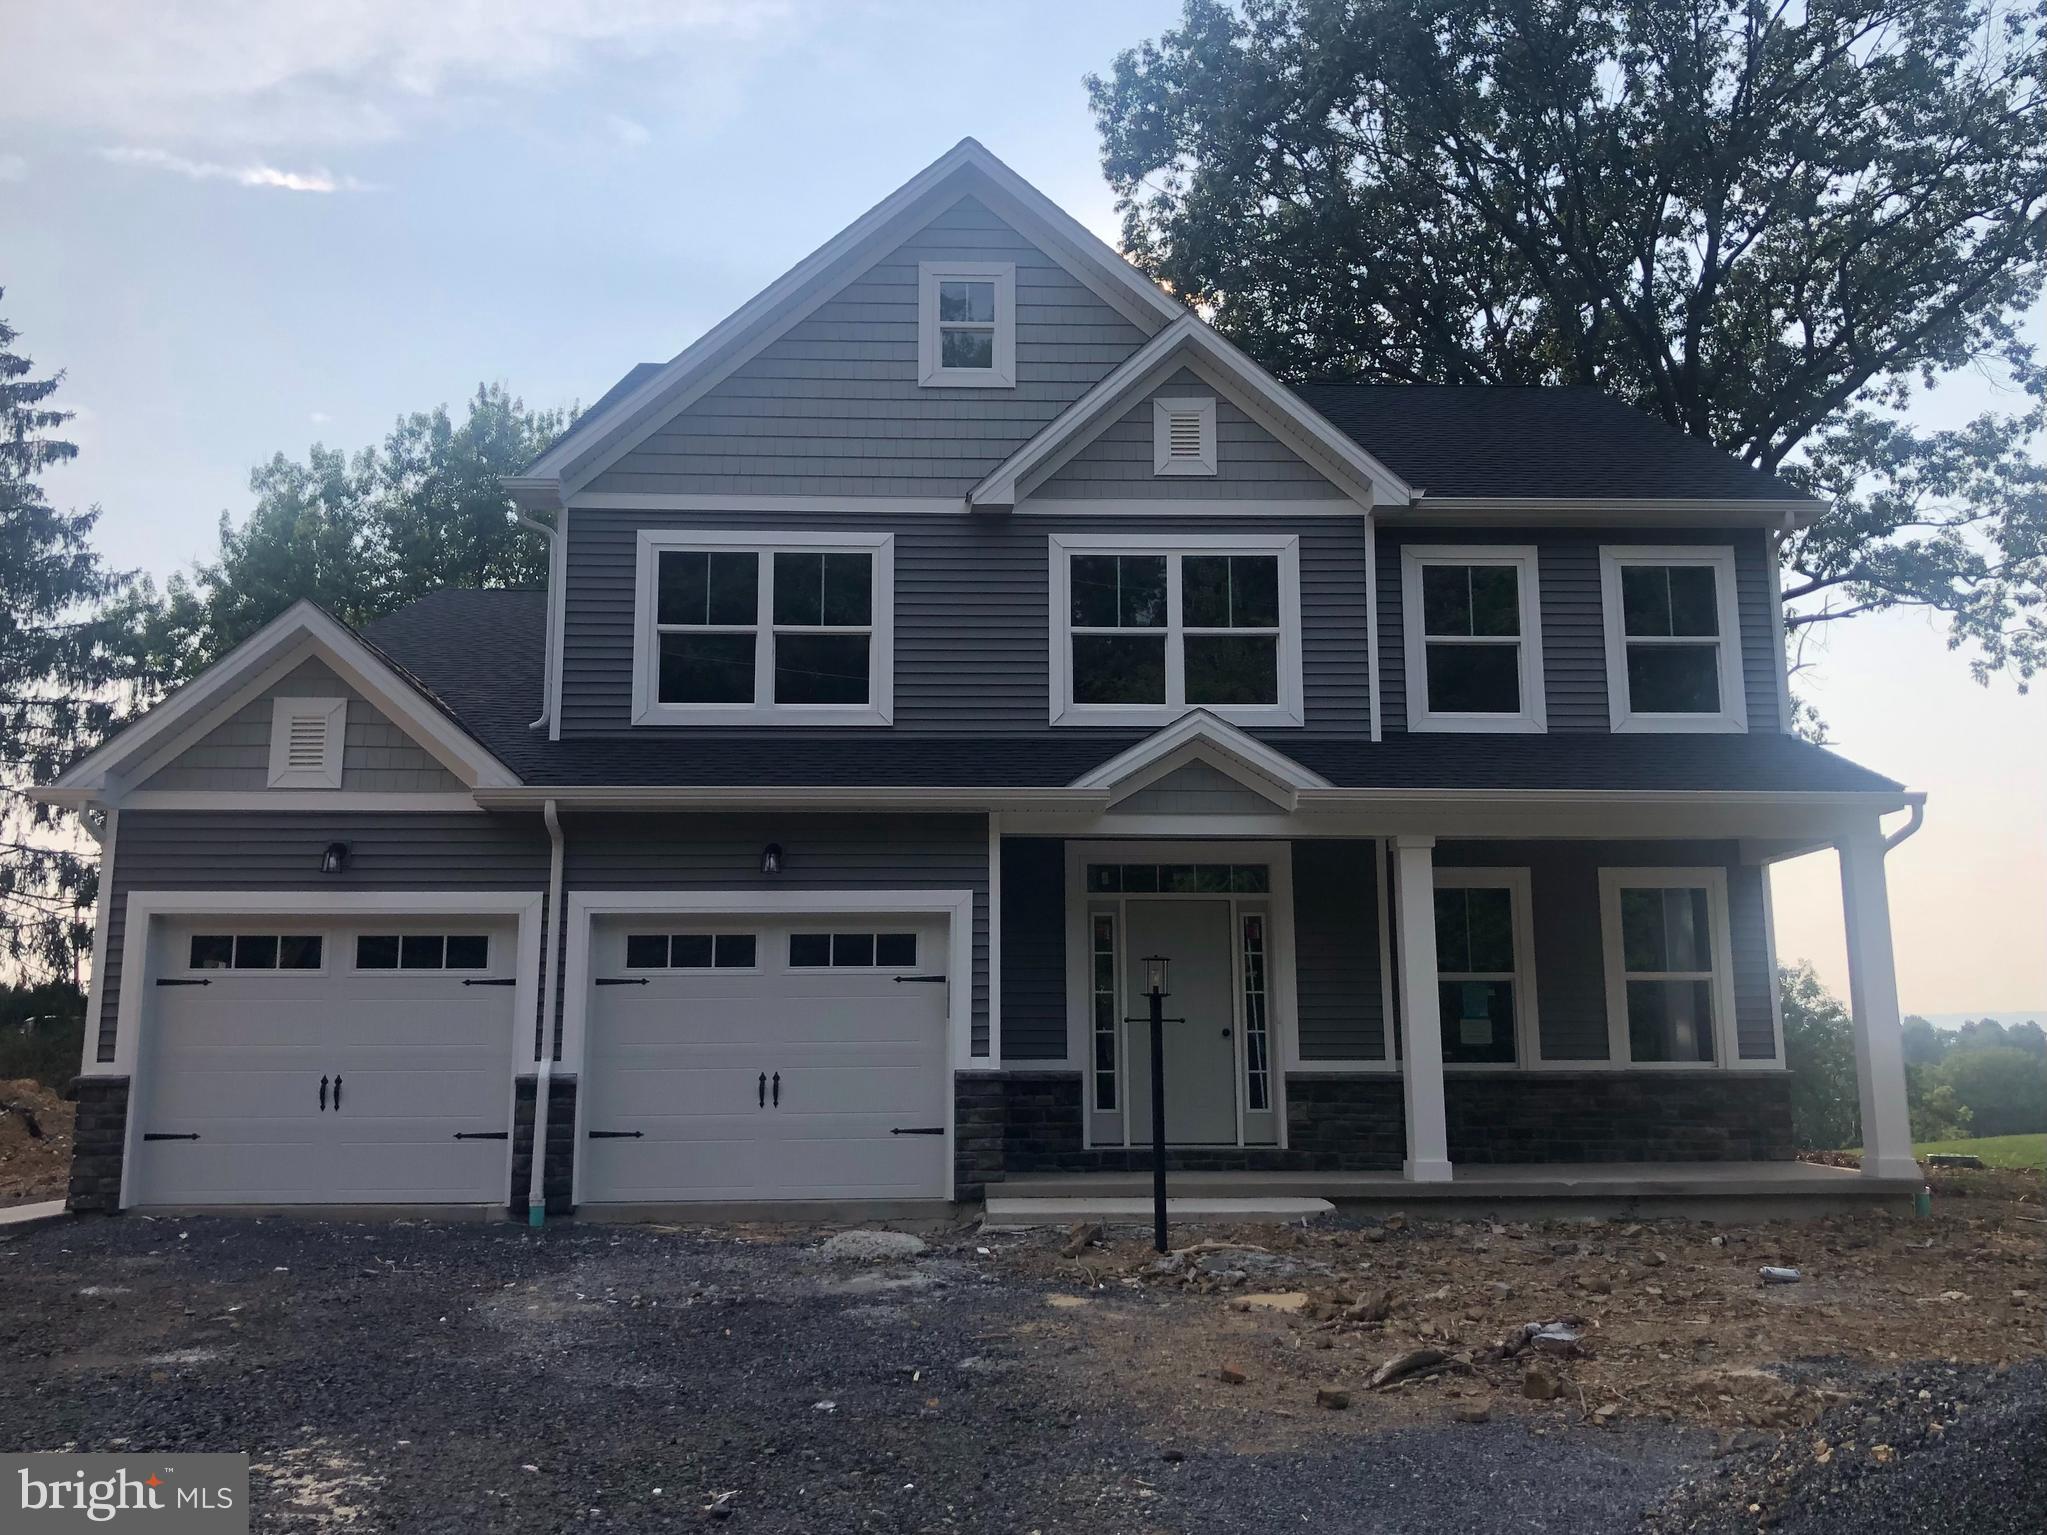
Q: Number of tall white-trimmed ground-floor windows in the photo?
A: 2